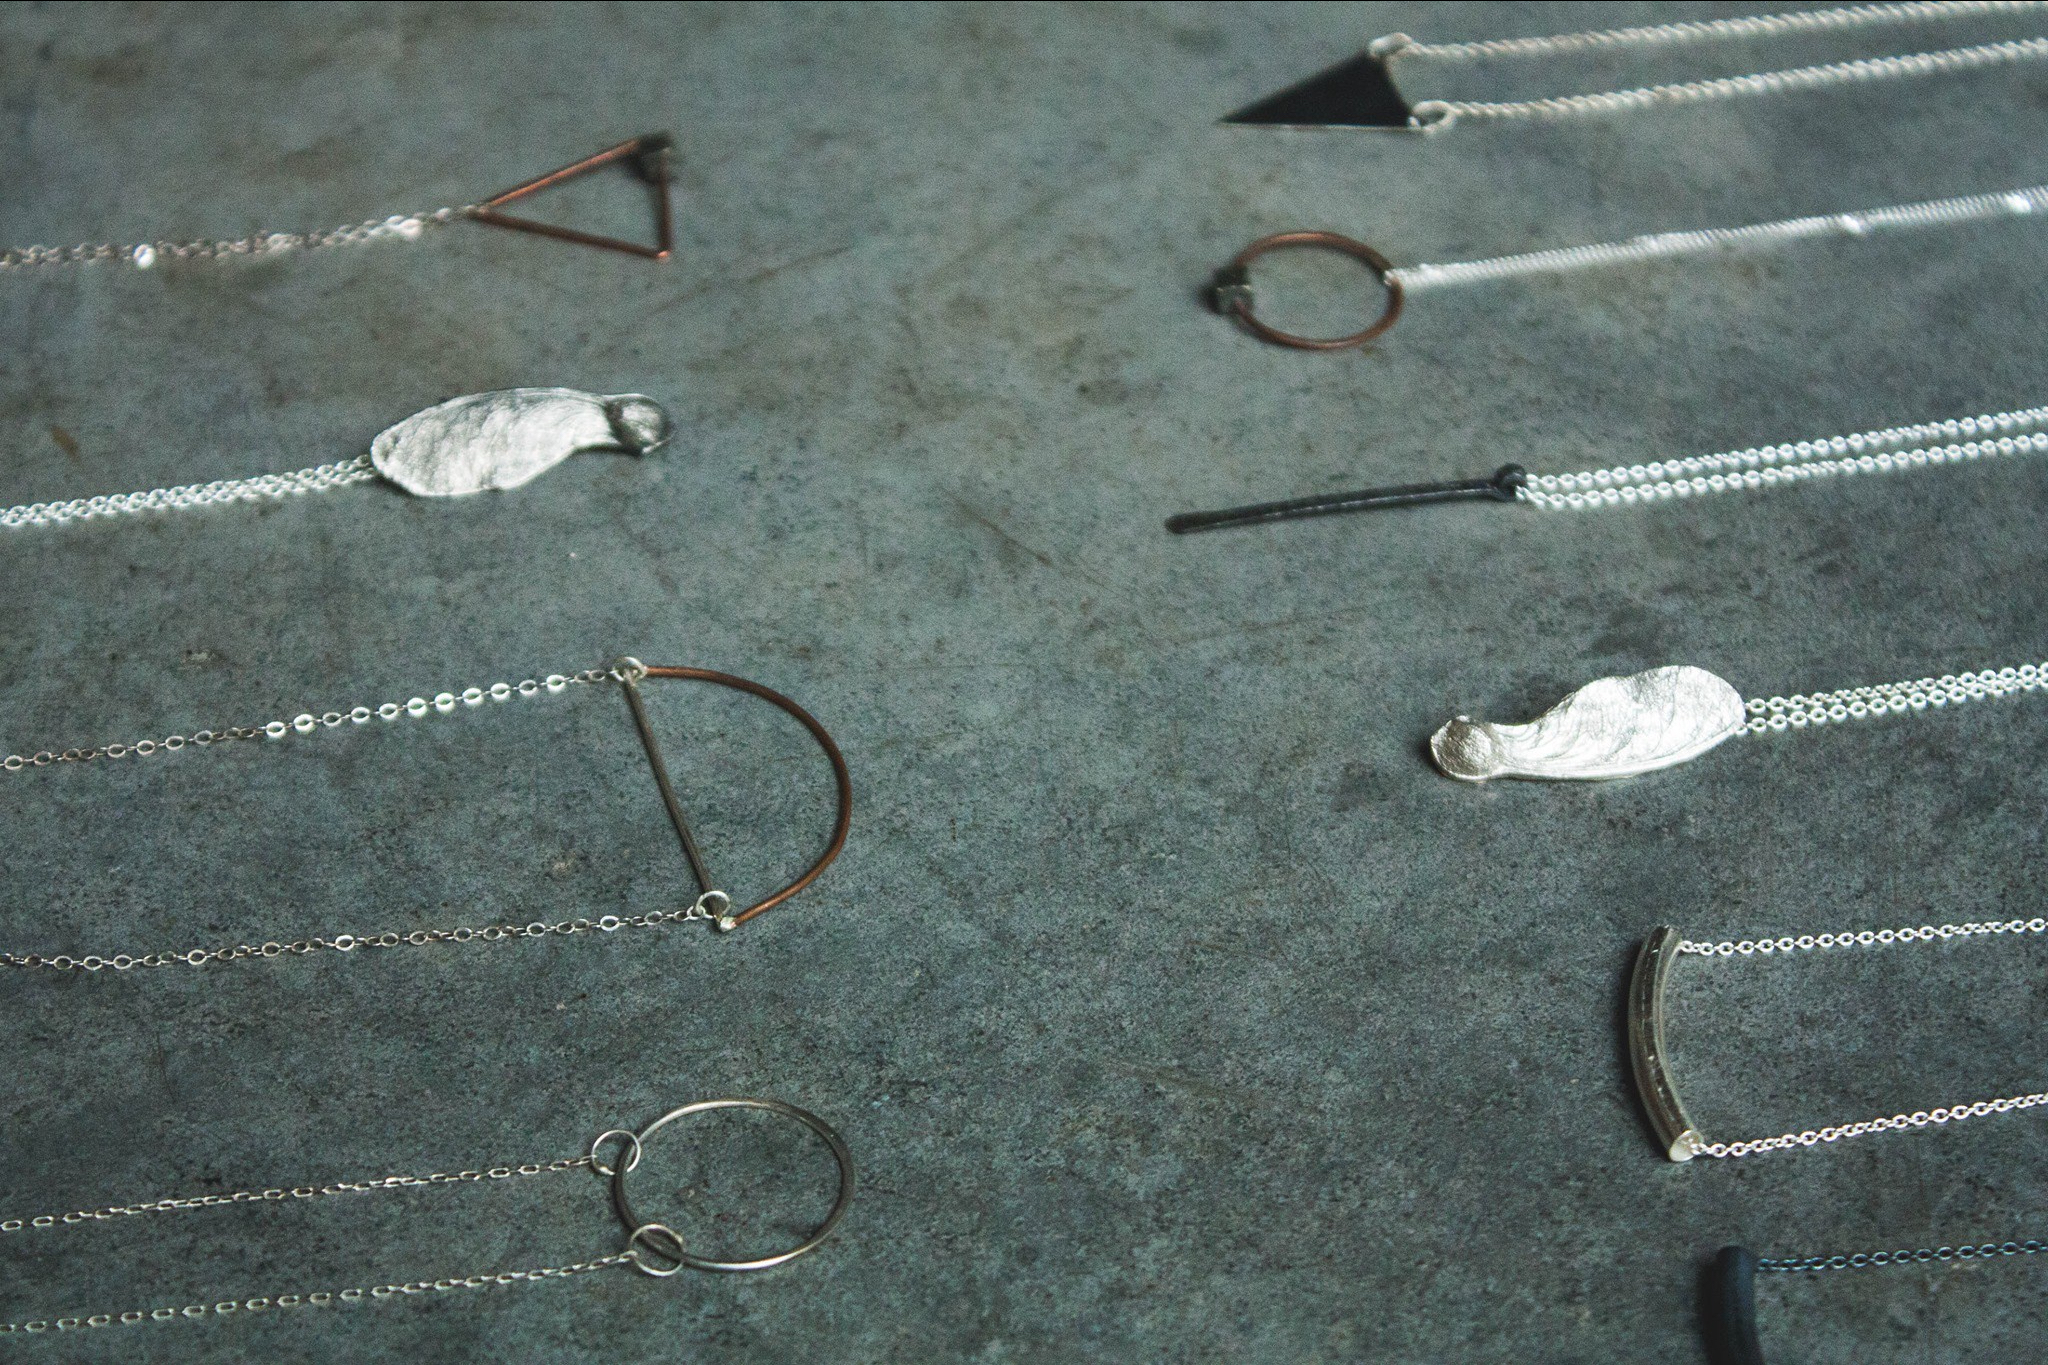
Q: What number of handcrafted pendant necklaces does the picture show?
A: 10